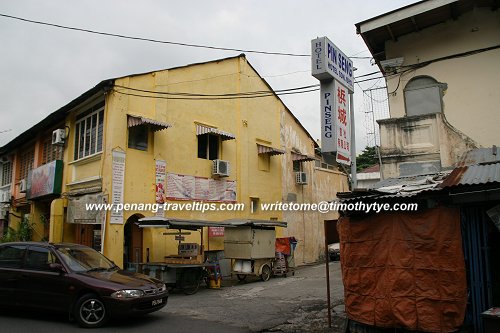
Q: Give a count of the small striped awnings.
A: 4